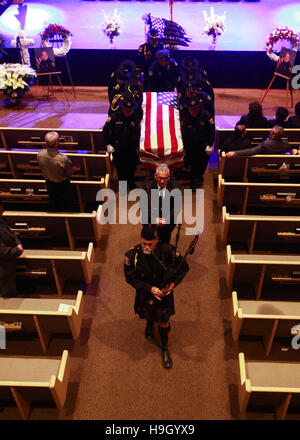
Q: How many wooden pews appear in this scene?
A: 14